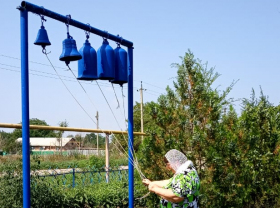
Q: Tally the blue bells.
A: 5